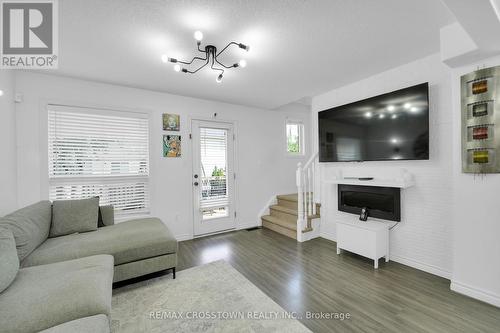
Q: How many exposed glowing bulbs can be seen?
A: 6